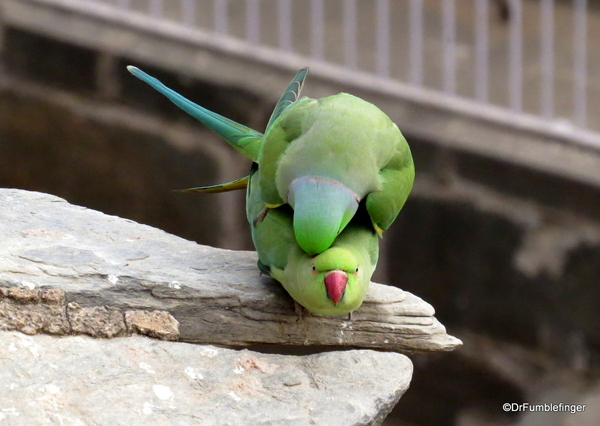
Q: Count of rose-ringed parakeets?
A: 2